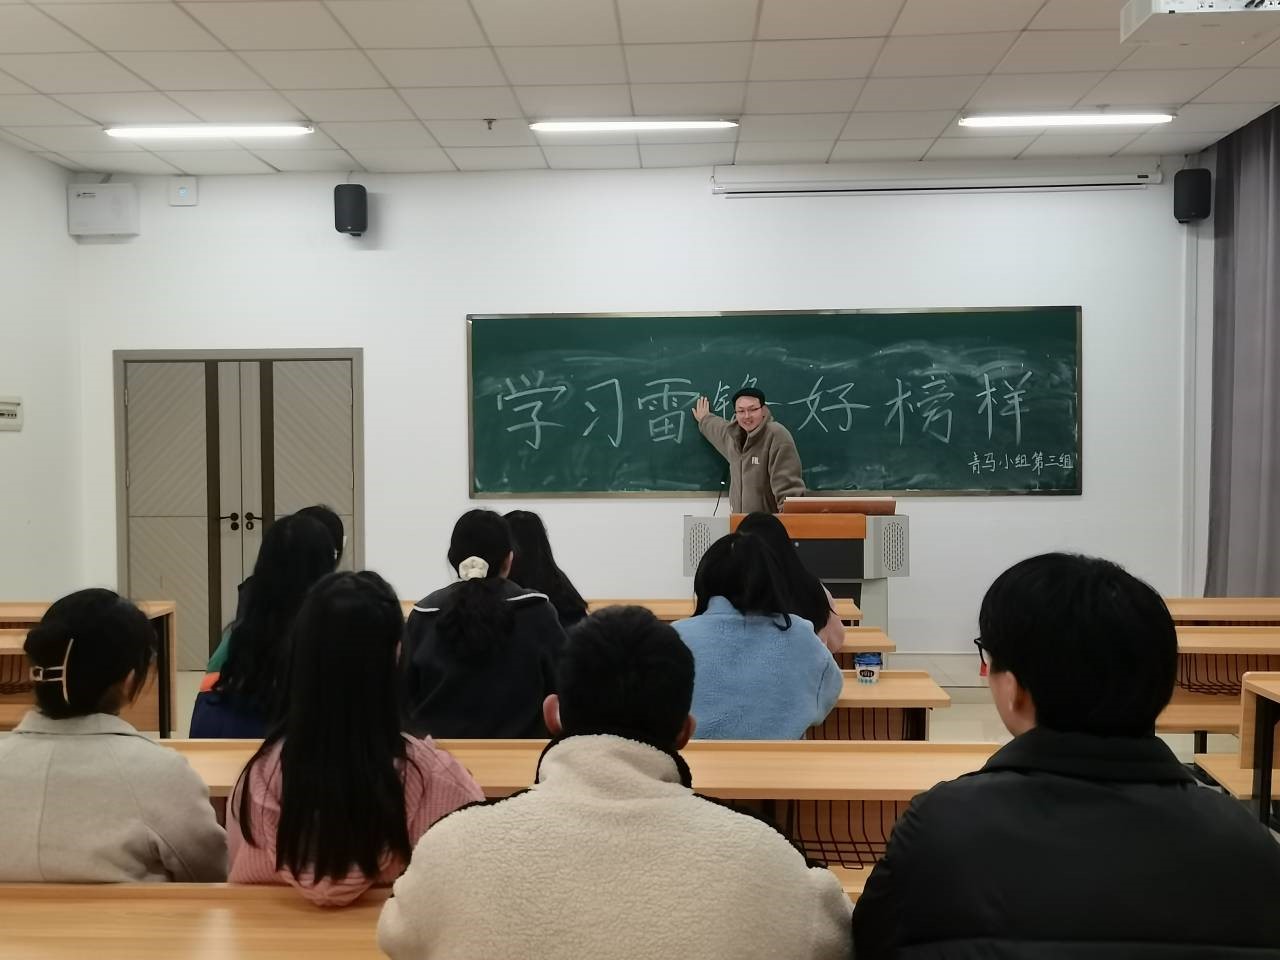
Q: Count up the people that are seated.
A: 10